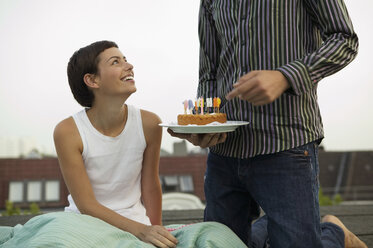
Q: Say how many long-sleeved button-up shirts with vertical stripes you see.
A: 1